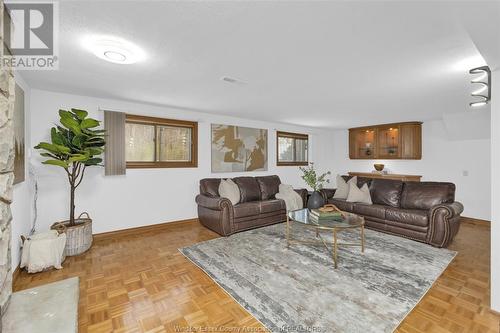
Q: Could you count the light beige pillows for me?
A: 3